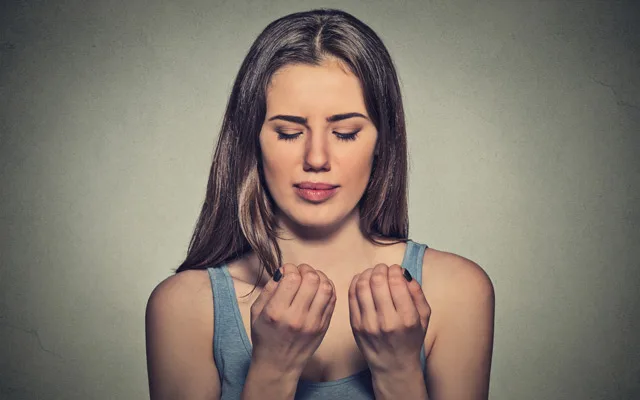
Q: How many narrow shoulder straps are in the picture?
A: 2